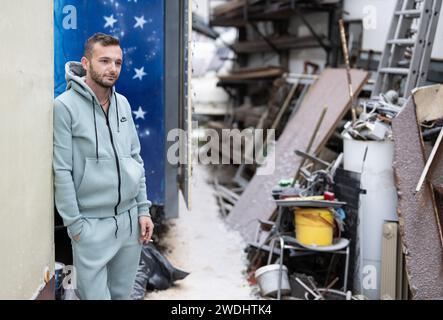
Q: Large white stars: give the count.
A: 4